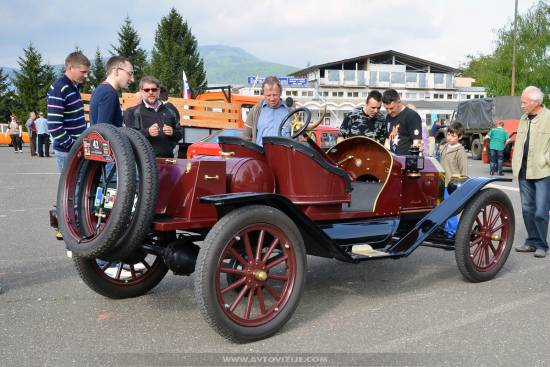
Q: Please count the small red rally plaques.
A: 1